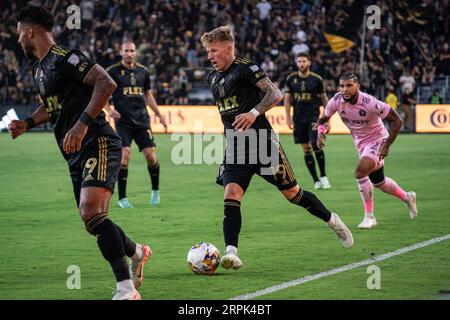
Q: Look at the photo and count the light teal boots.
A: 2